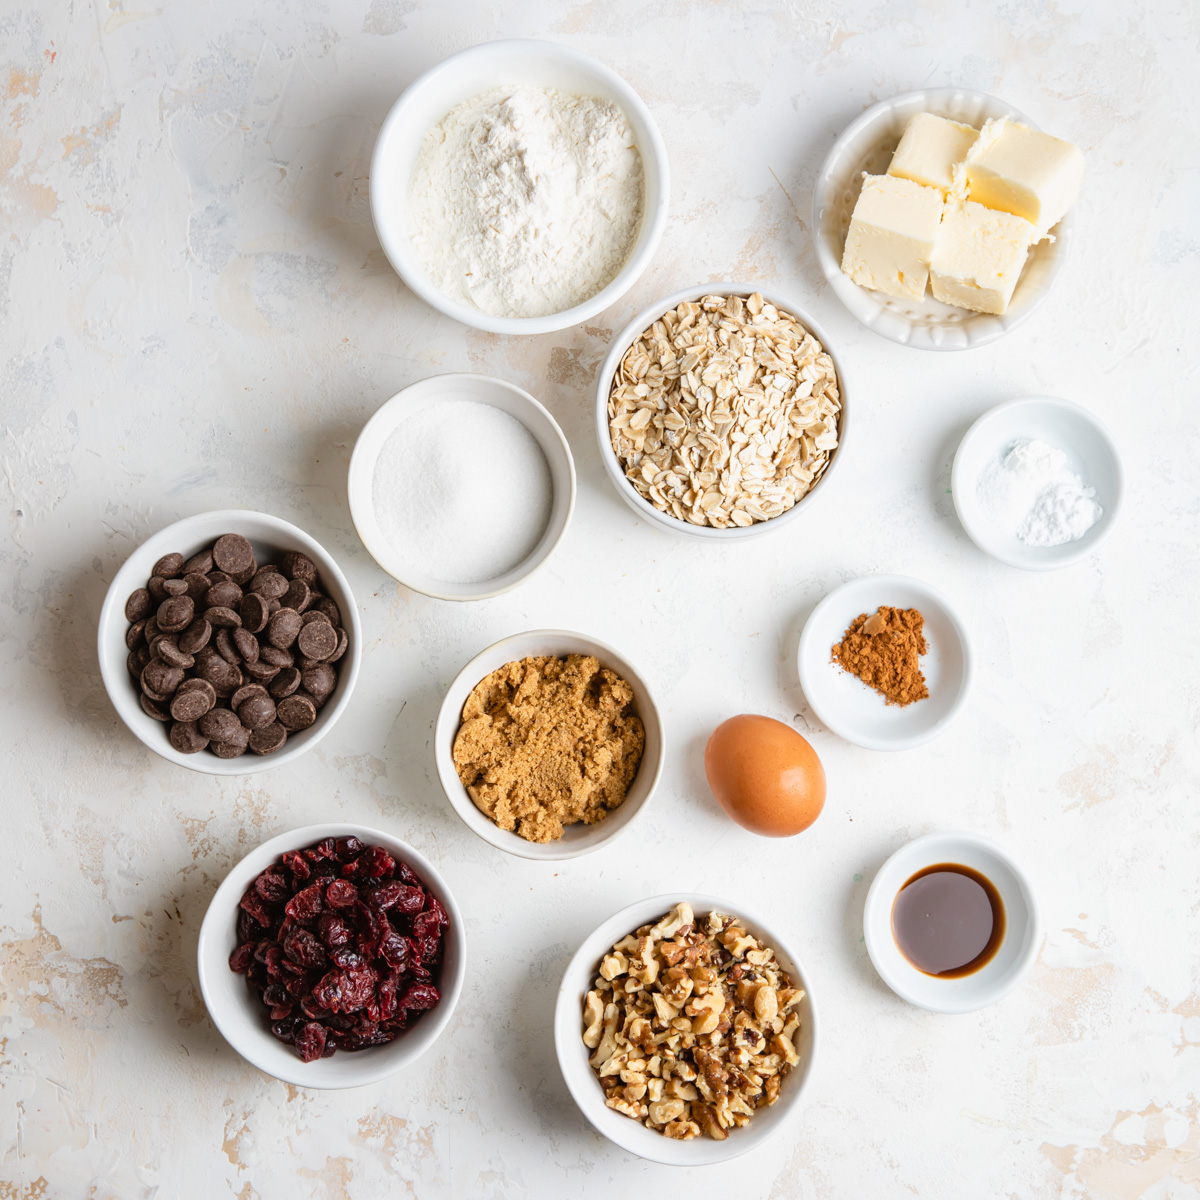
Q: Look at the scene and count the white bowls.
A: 11